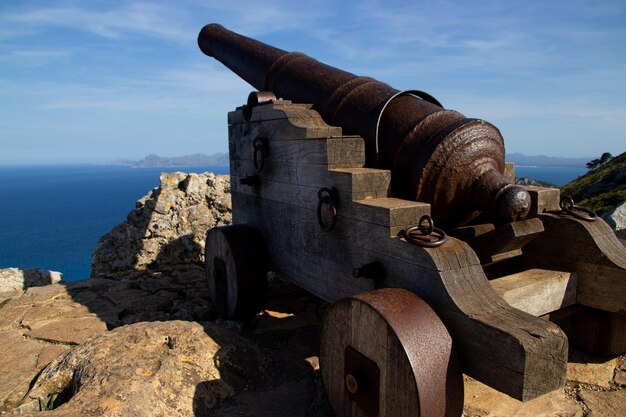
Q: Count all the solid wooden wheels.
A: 2